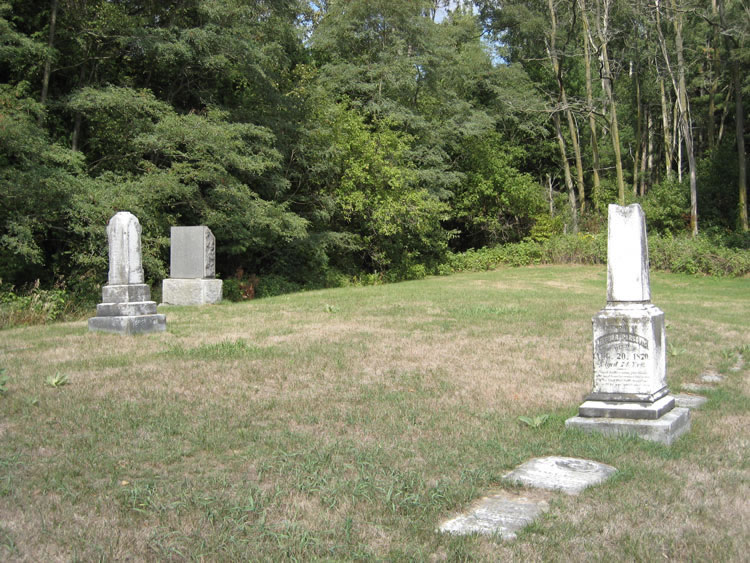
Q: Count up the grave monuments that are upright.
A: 3